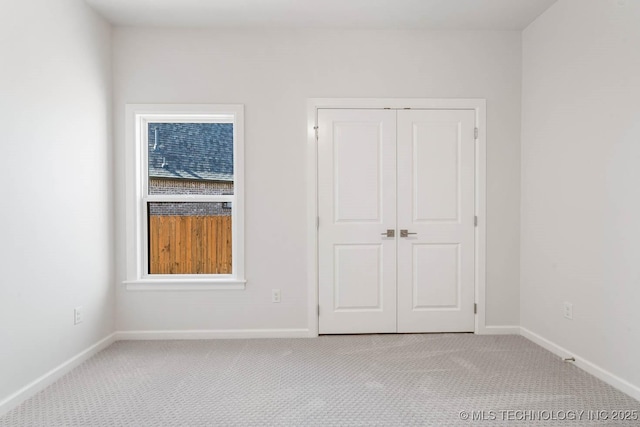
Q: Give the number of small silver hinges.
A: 6